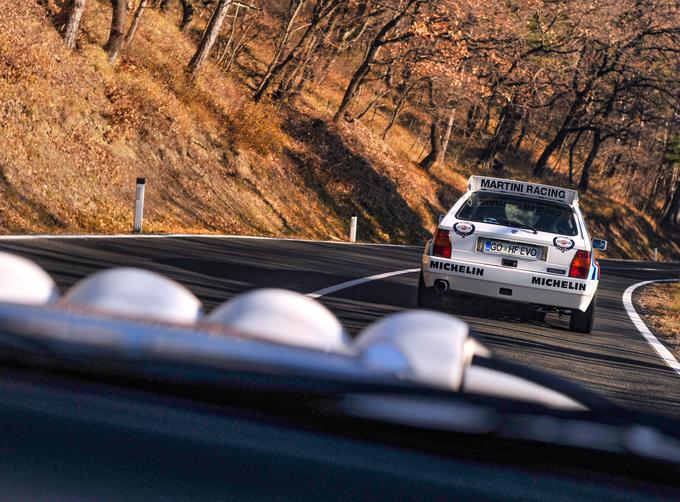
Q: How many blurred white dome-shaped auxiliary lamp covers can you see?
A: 4